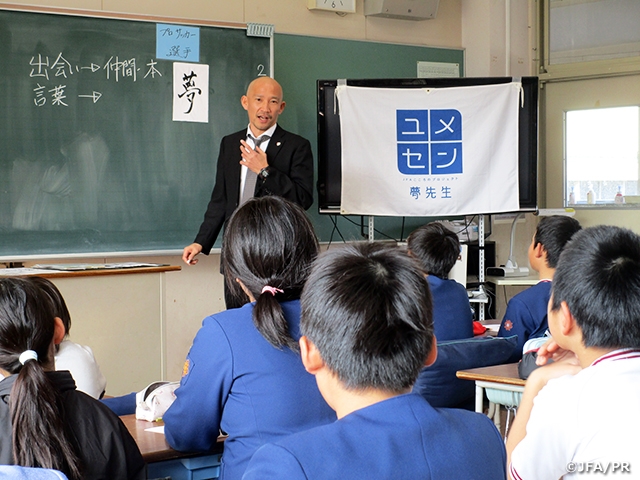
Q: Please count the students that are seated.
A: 7